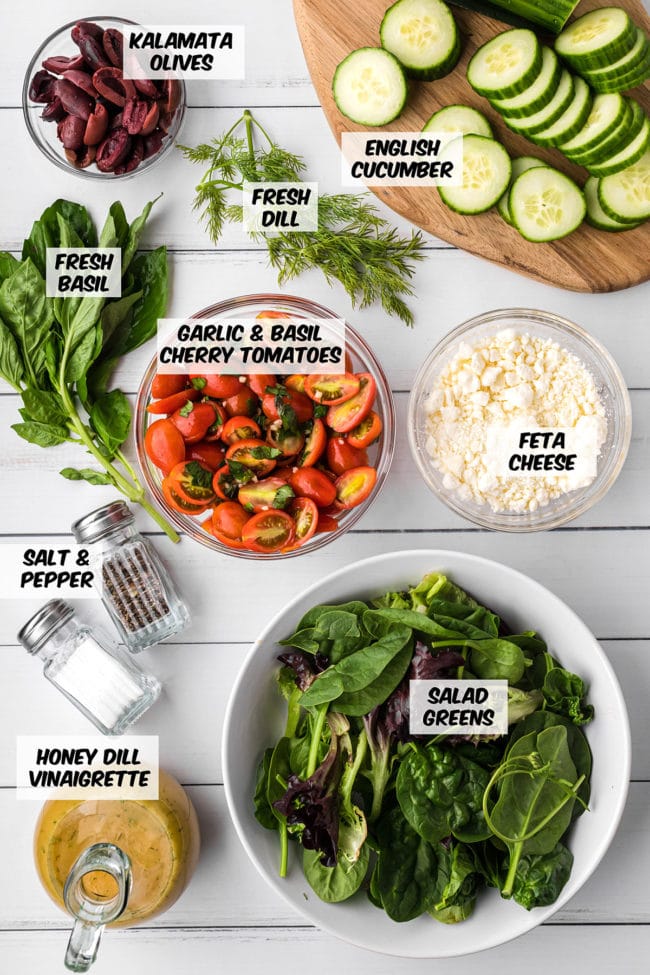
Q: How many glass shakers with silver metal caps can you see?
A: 2